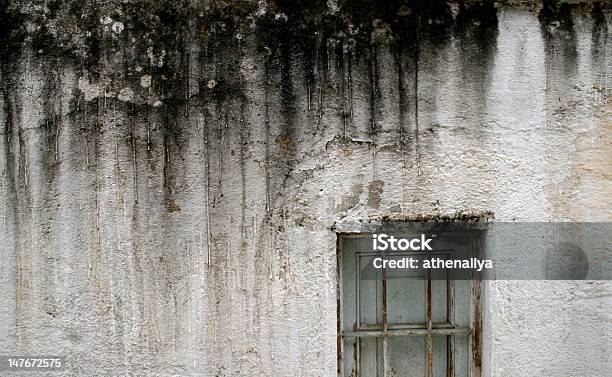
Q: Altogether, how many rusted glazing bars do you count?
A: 2